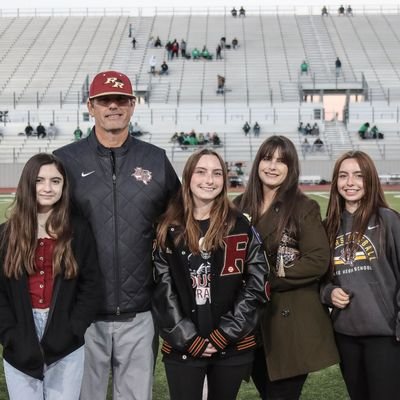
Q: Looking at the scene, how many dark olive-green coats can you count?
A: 1